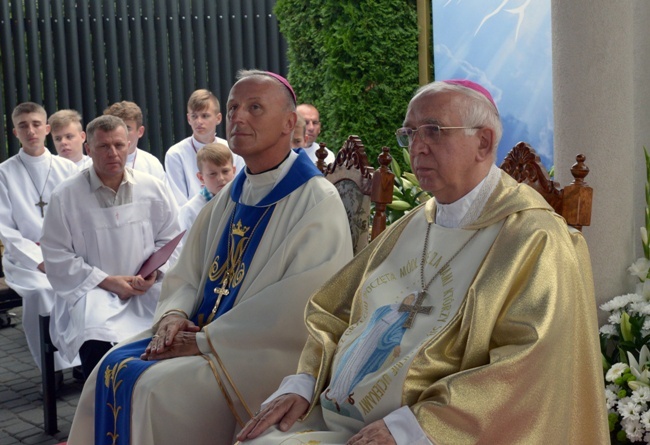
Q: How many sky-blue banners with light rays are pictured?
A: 1